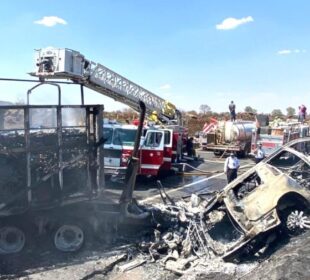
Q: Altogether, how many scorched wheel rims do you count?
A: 3